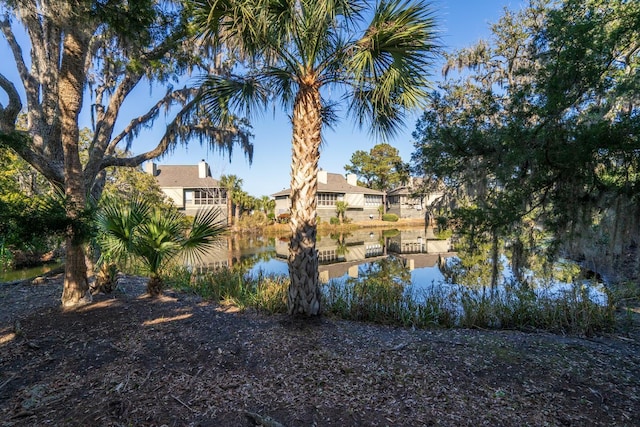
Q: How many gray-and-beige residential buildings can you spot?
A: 3